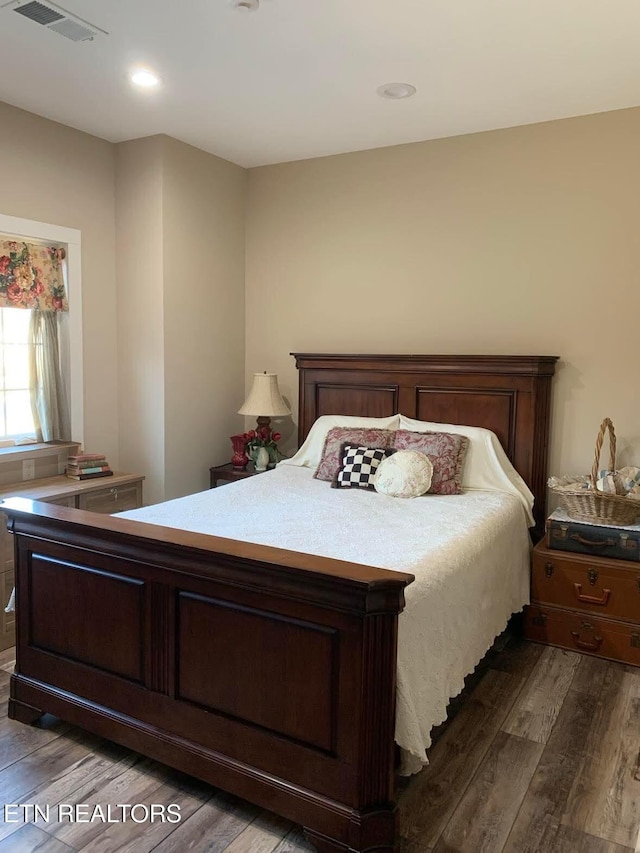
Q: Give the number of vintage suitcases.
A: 3